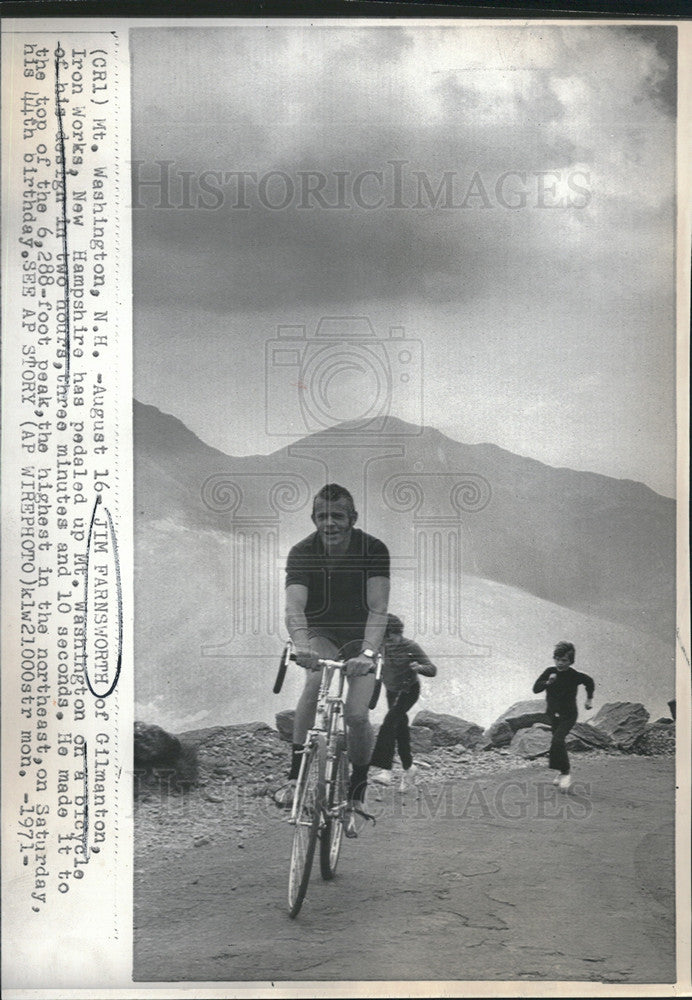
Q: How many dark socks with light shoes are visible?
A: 2